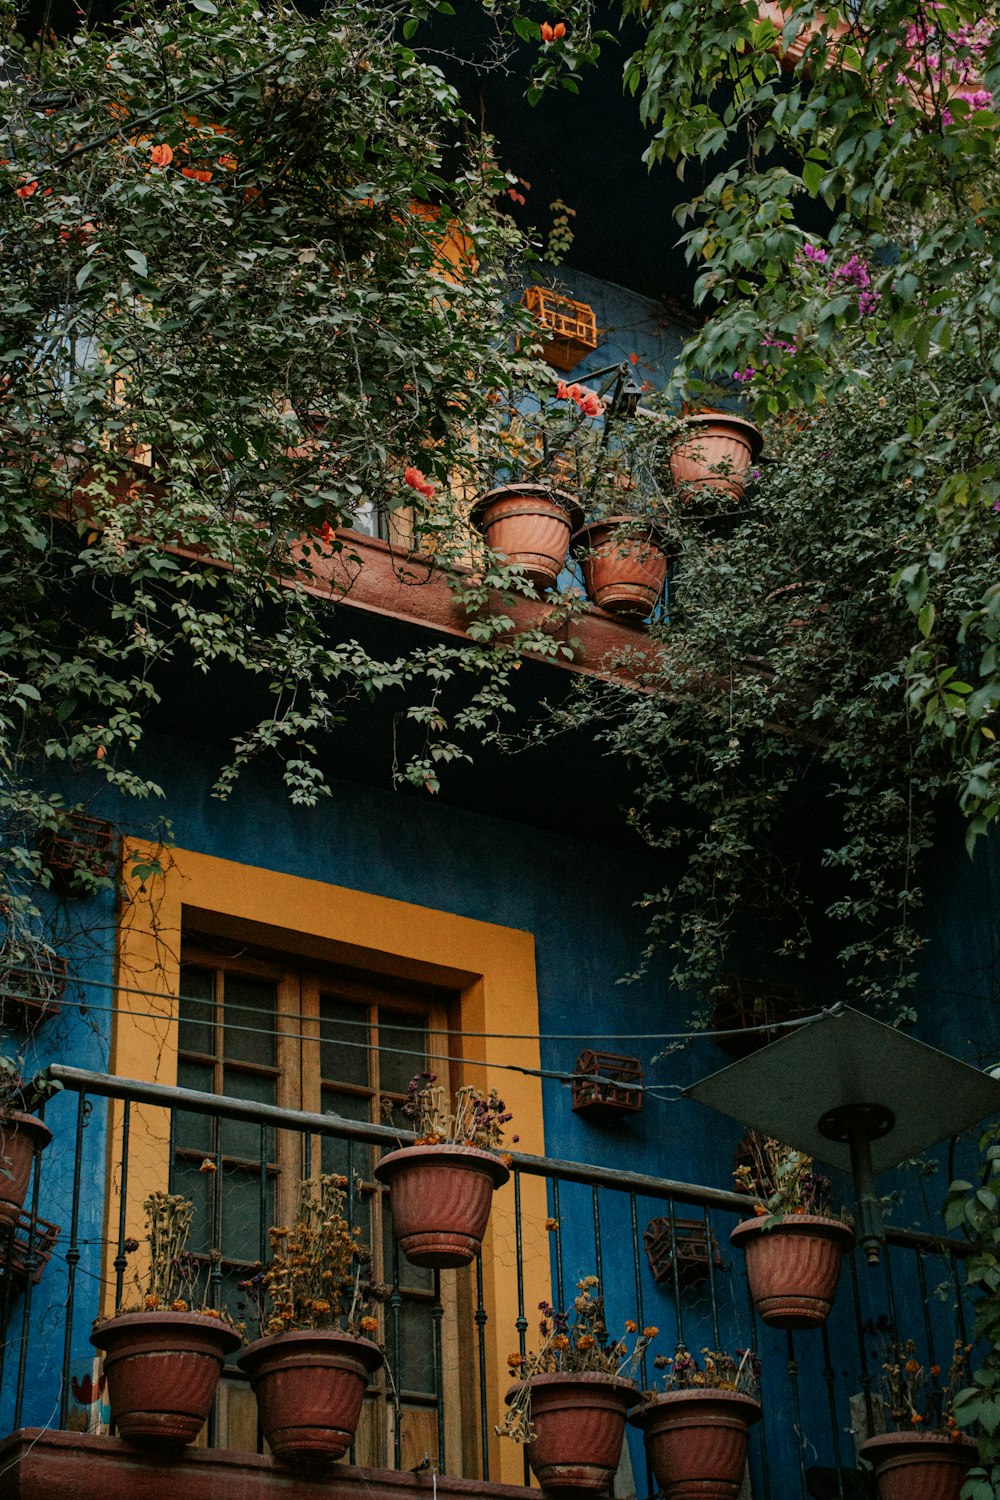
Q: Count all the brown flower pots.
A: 11